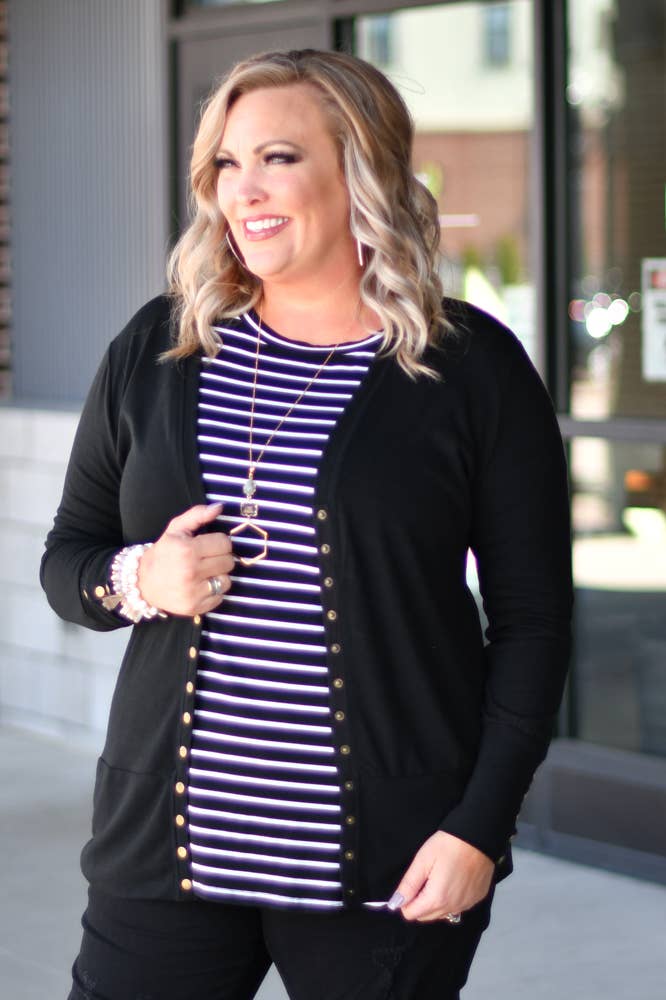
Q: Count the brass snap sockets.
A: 12